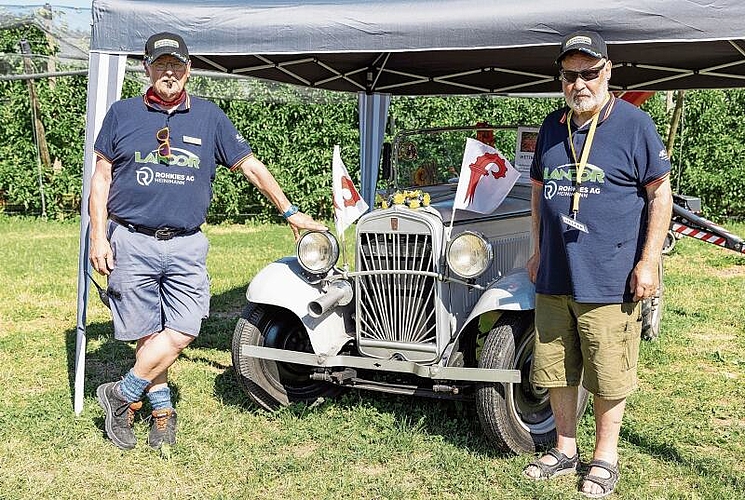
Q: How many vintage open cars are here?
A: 1